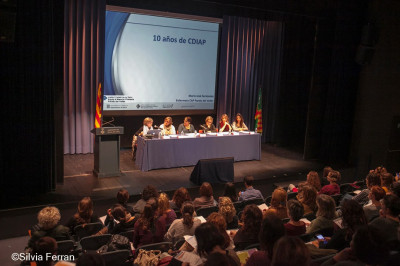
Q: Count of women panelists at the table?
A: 6